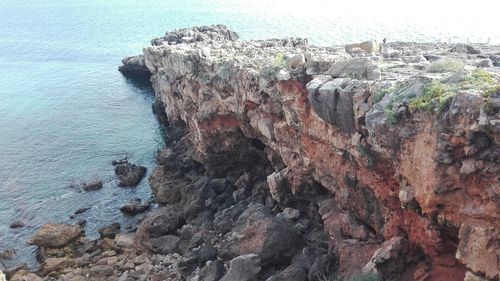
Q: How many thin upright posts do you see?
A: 4